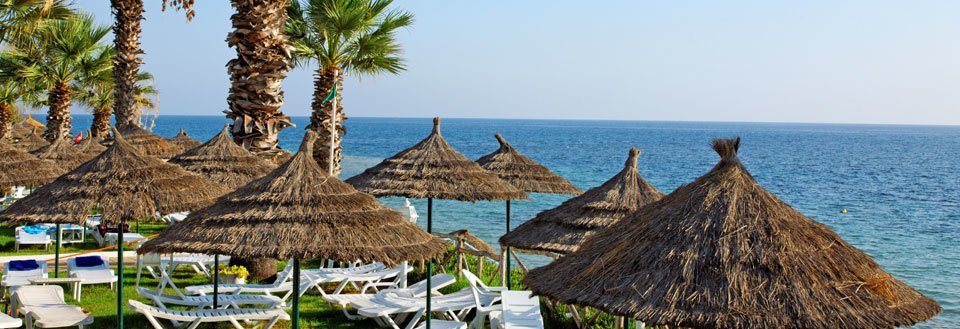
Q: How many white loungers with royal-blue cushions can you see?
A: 2